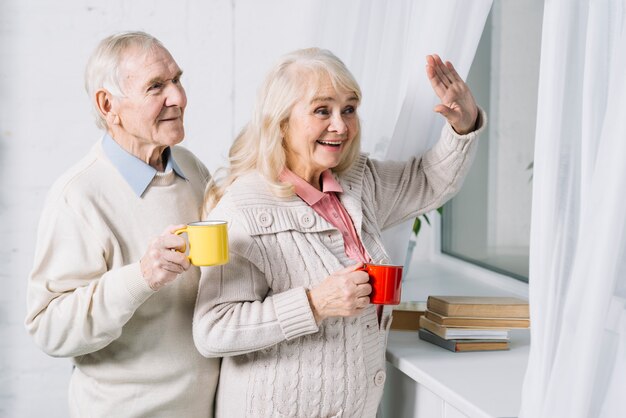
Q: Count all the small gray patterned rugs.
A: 0